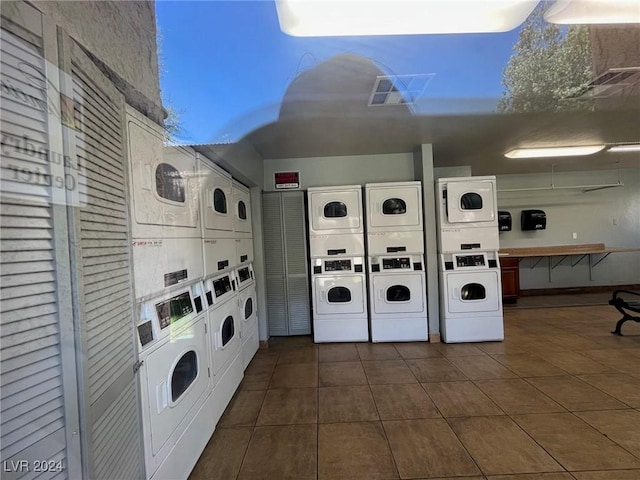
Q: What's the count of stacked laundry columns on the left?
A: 3